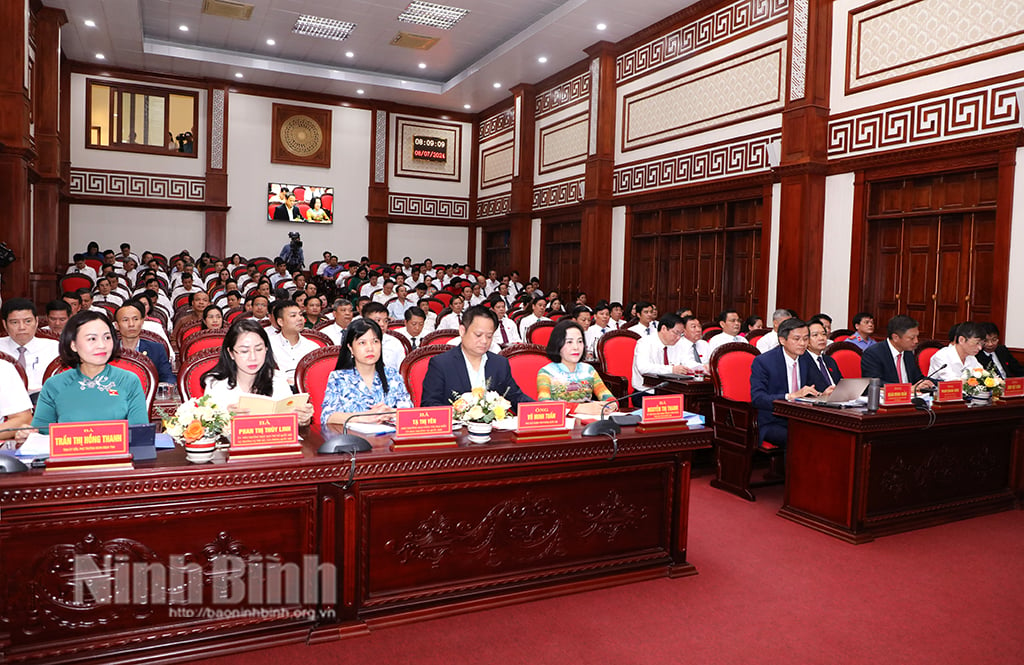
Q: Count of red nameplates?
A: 8